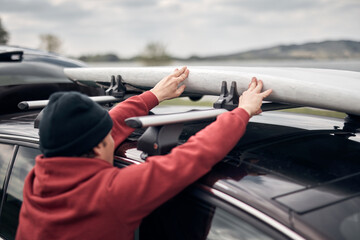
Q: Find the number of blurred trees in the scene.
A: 3